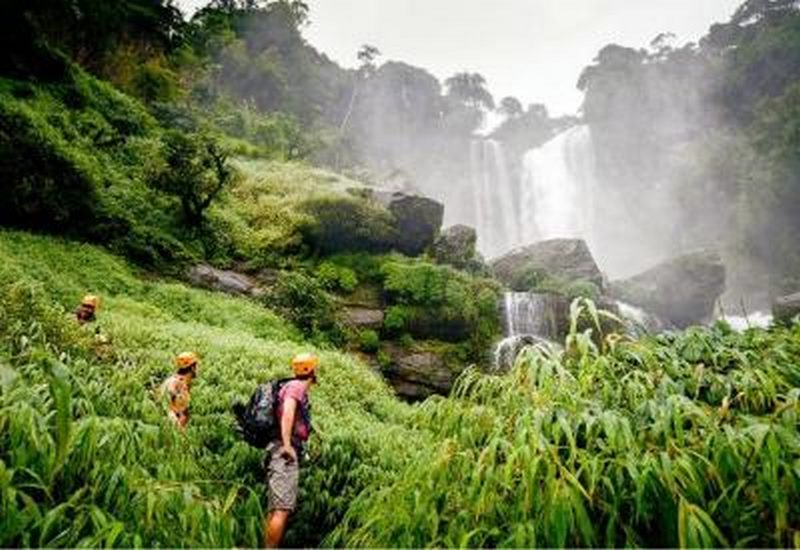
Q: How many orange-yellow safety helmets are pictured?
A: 3